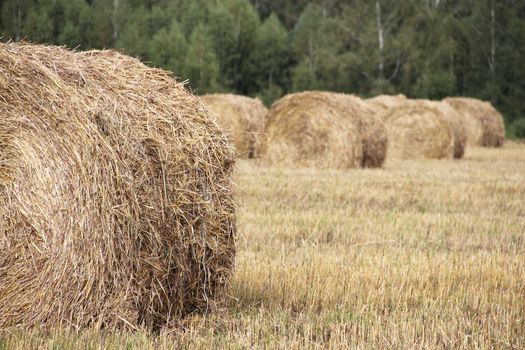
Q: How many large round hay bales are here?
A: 6